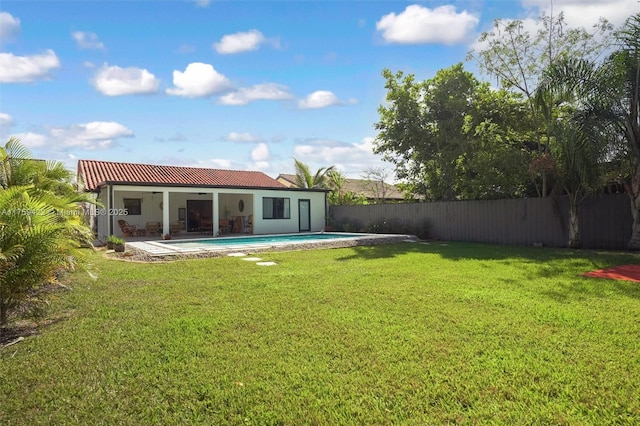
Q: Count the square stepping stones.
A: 3